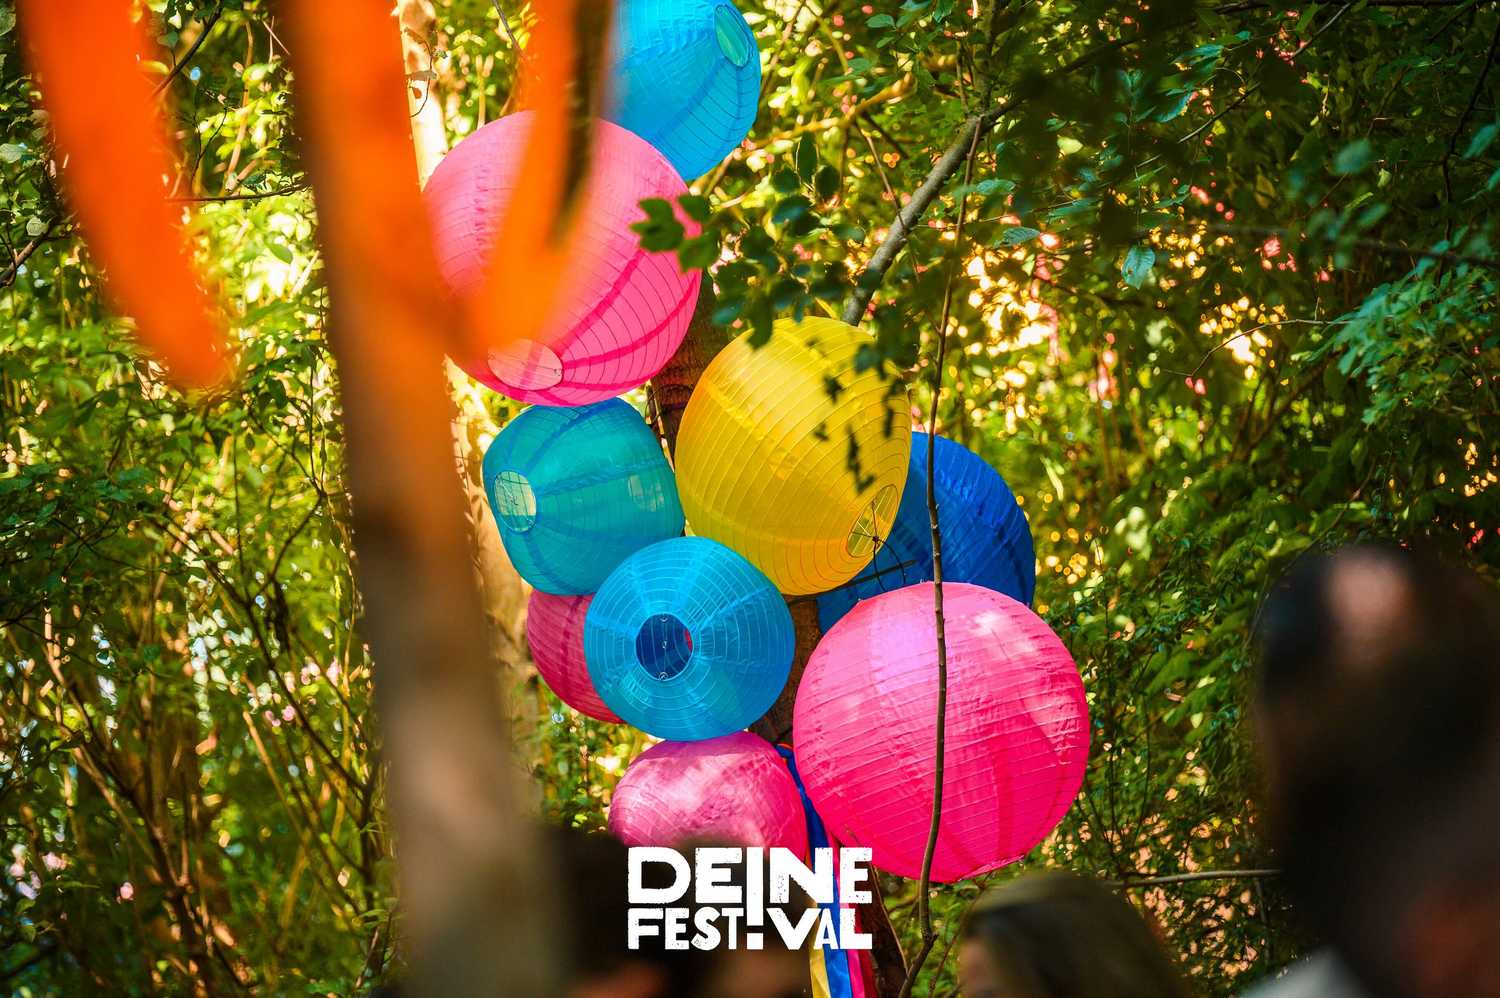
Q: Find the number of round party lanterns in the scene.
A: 9